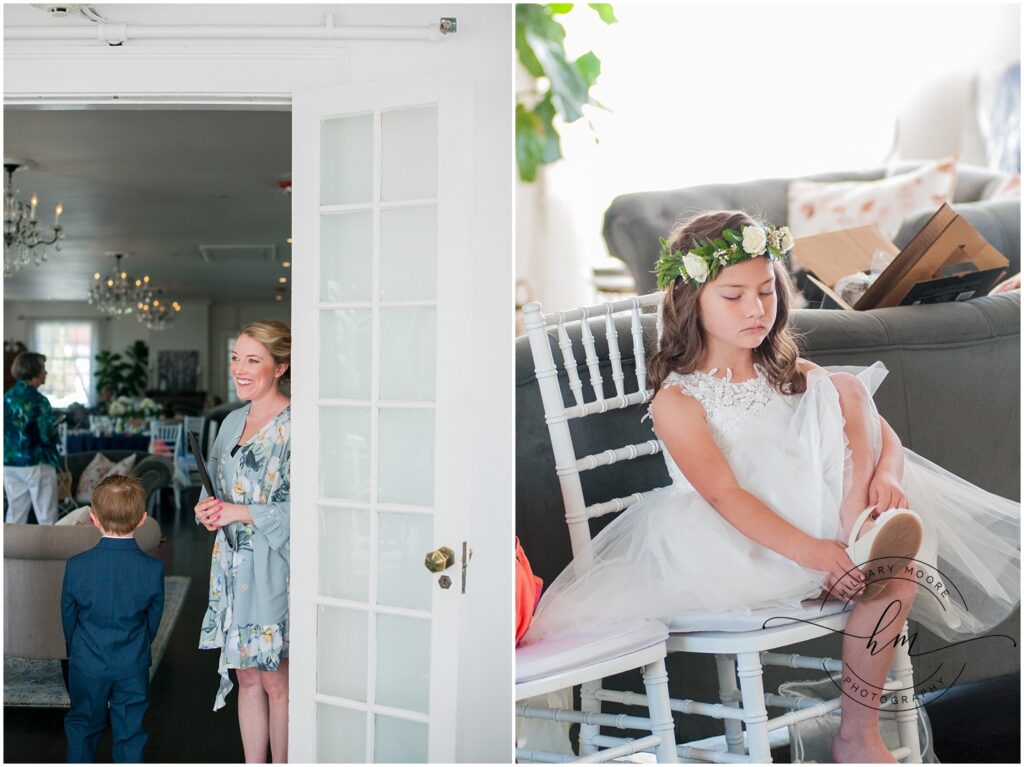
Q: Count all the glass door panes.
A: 14